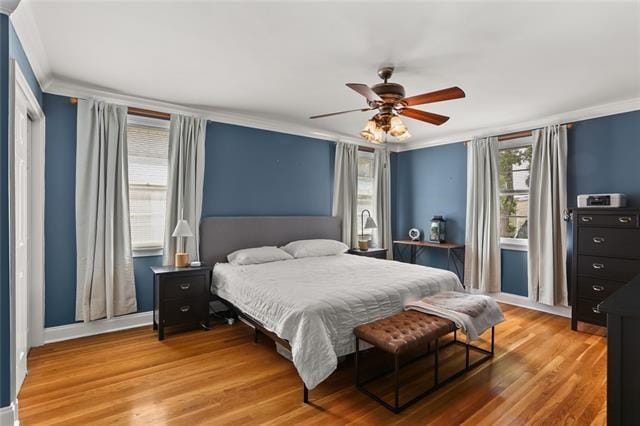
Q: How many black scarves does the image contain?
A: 0